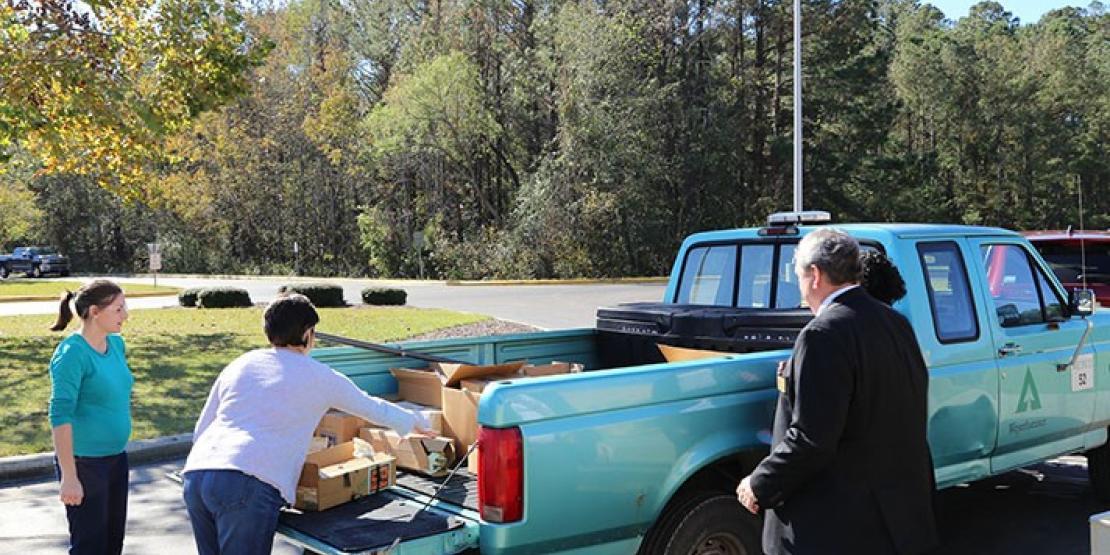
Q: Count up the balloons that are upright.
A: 0